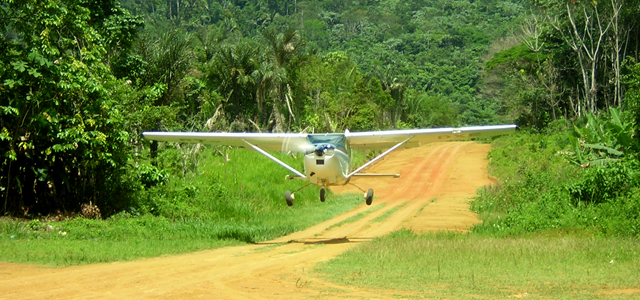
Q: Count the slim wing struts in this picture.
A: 2